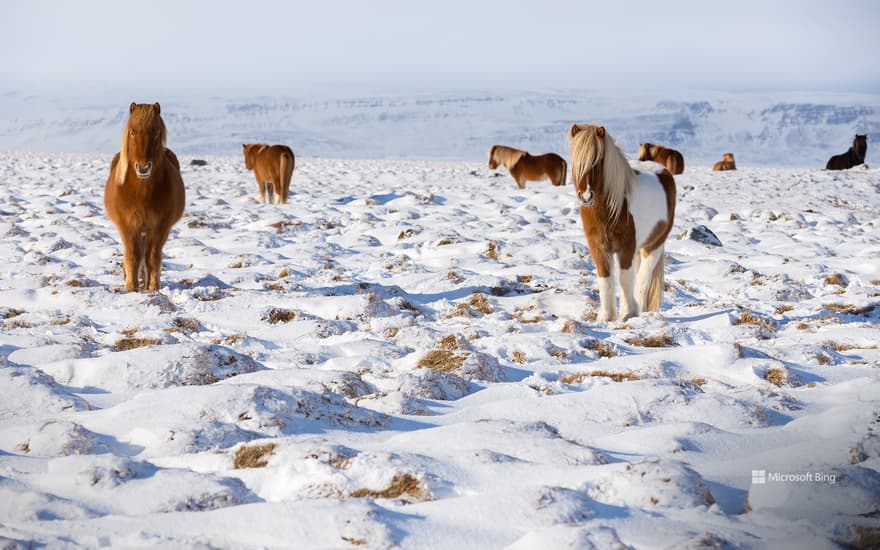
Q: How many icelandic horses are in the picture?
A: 7